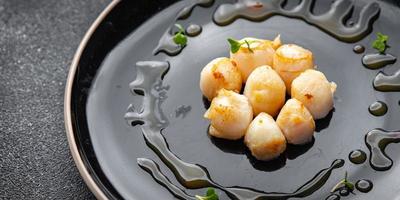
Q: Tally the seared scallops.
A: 8